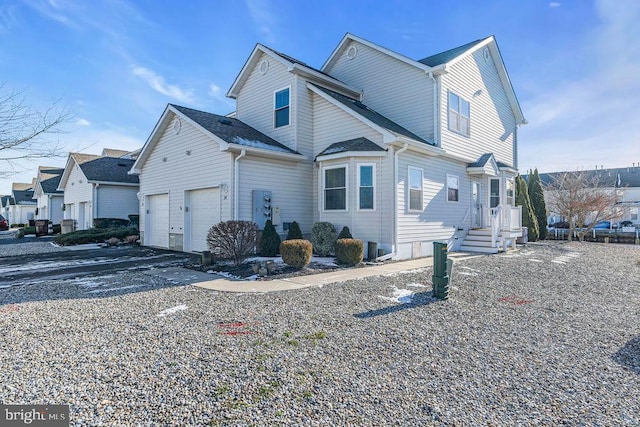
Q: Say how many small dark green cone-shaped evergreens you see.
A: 3